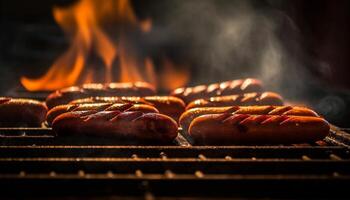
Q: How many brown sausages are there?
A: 9